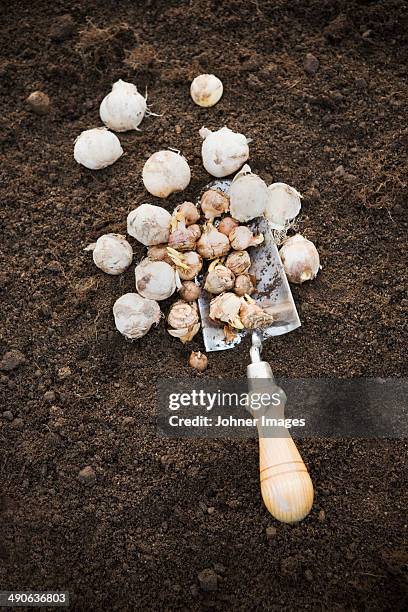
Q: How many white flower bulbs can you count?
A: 12